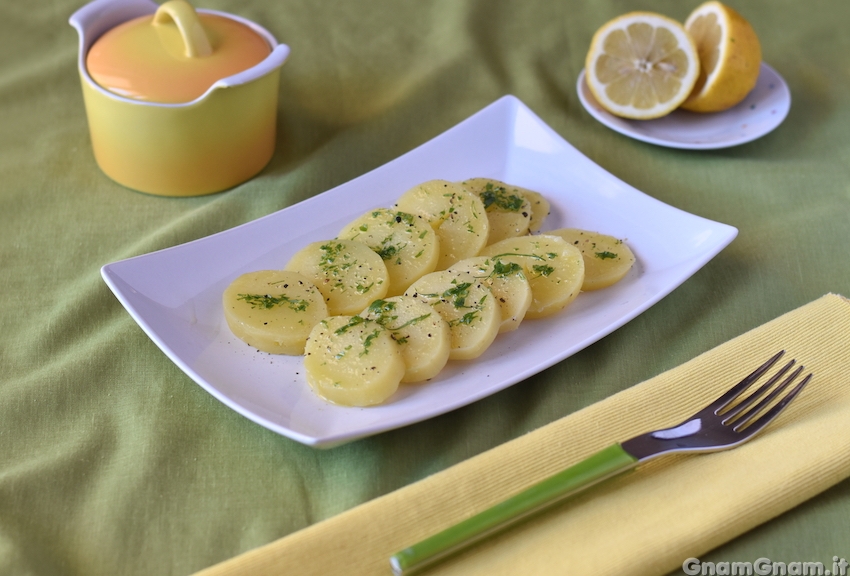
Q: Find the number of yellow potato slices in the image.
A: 12